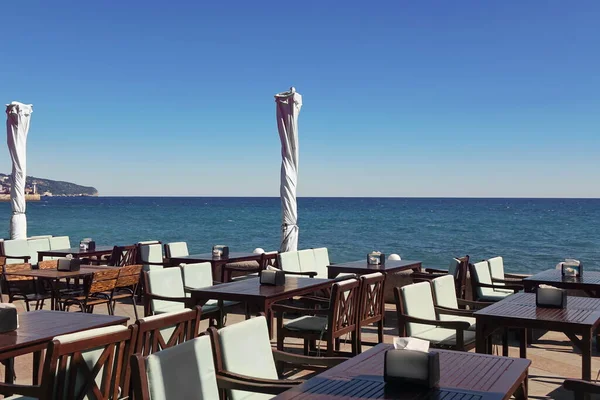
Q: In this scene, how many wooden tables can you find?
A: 9